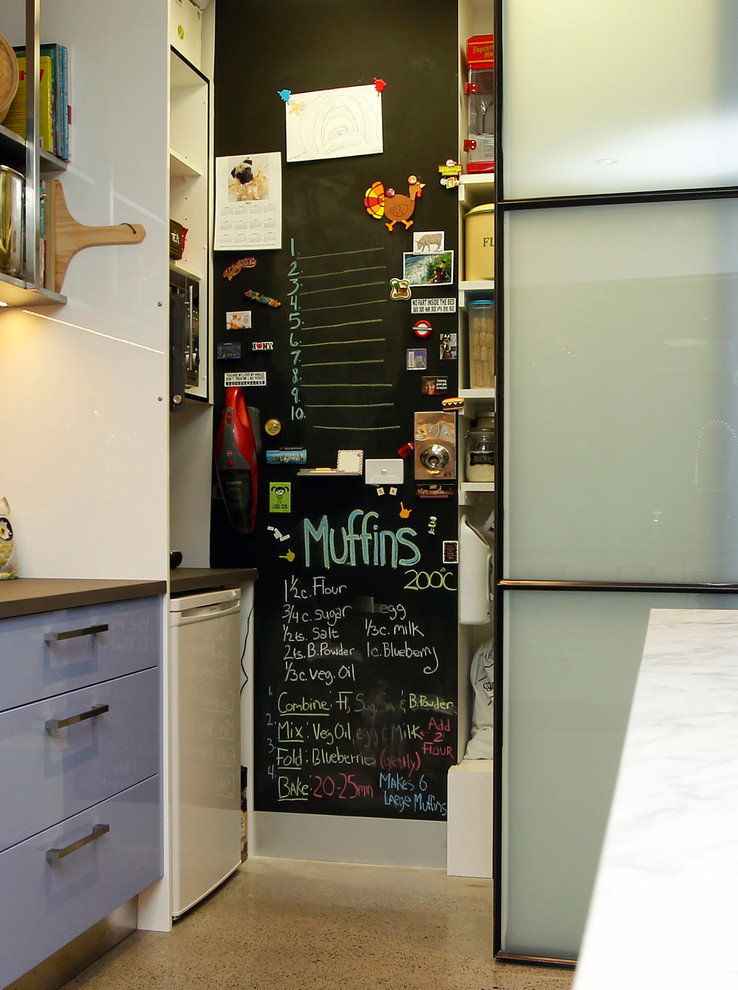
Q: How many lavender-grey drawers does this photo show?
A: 3